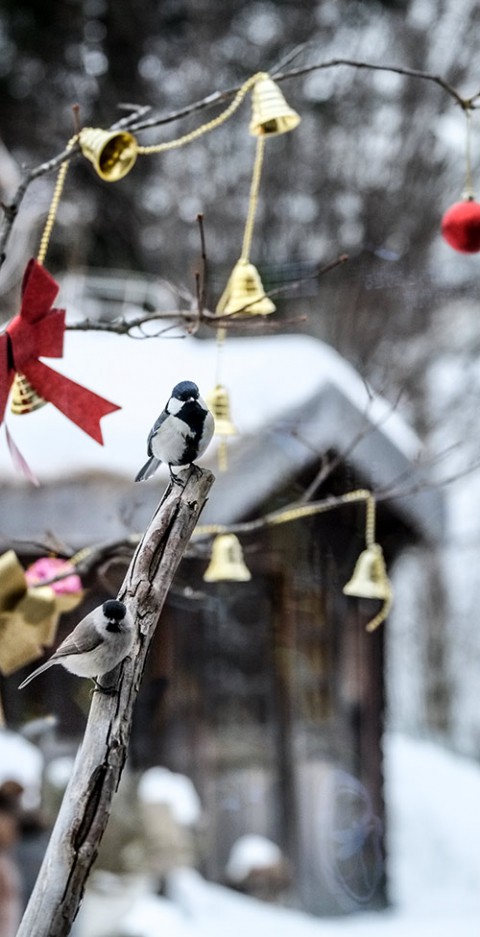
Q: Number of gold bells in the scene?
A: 7